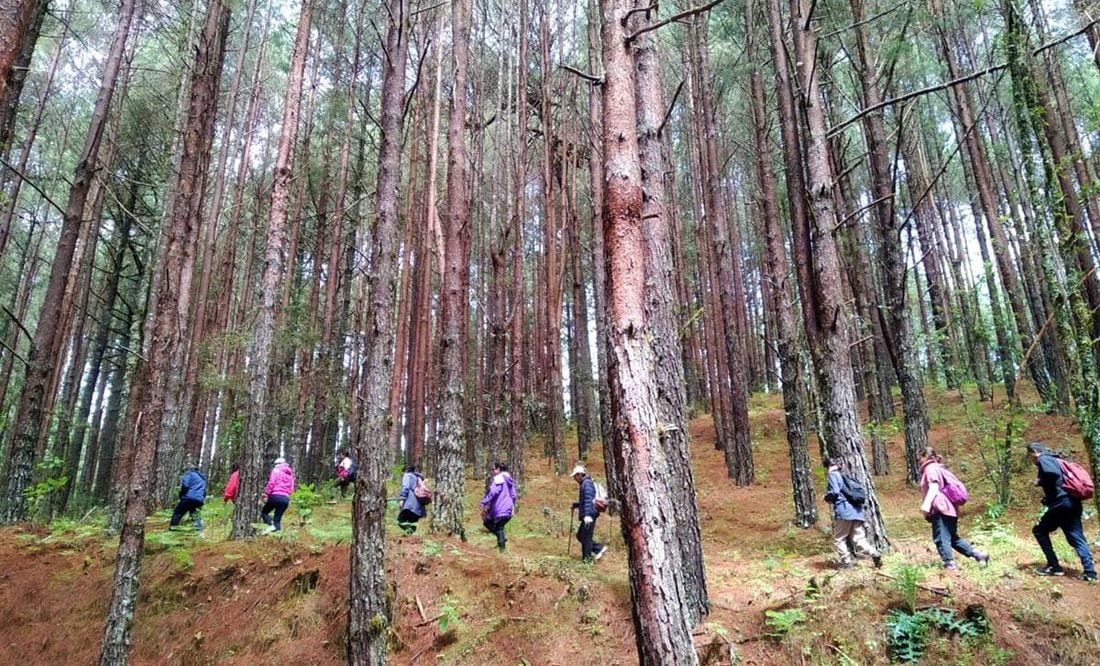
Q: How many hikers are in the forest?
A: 10